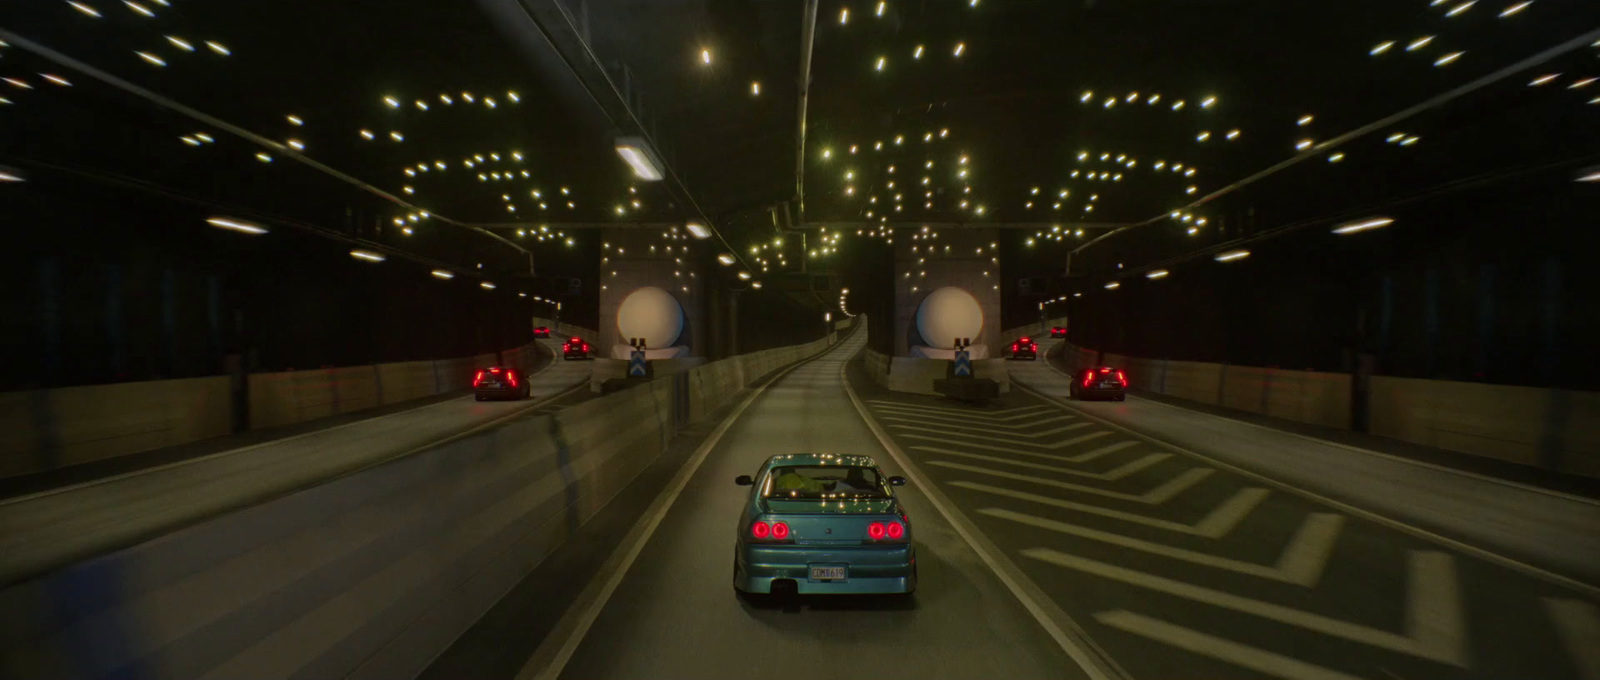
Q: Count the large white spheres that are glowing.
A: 2